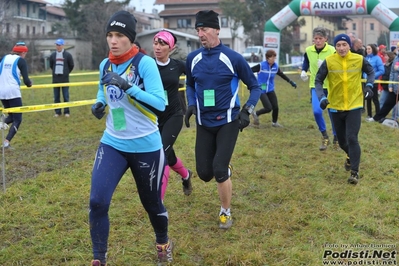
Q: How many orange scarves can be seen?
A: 1